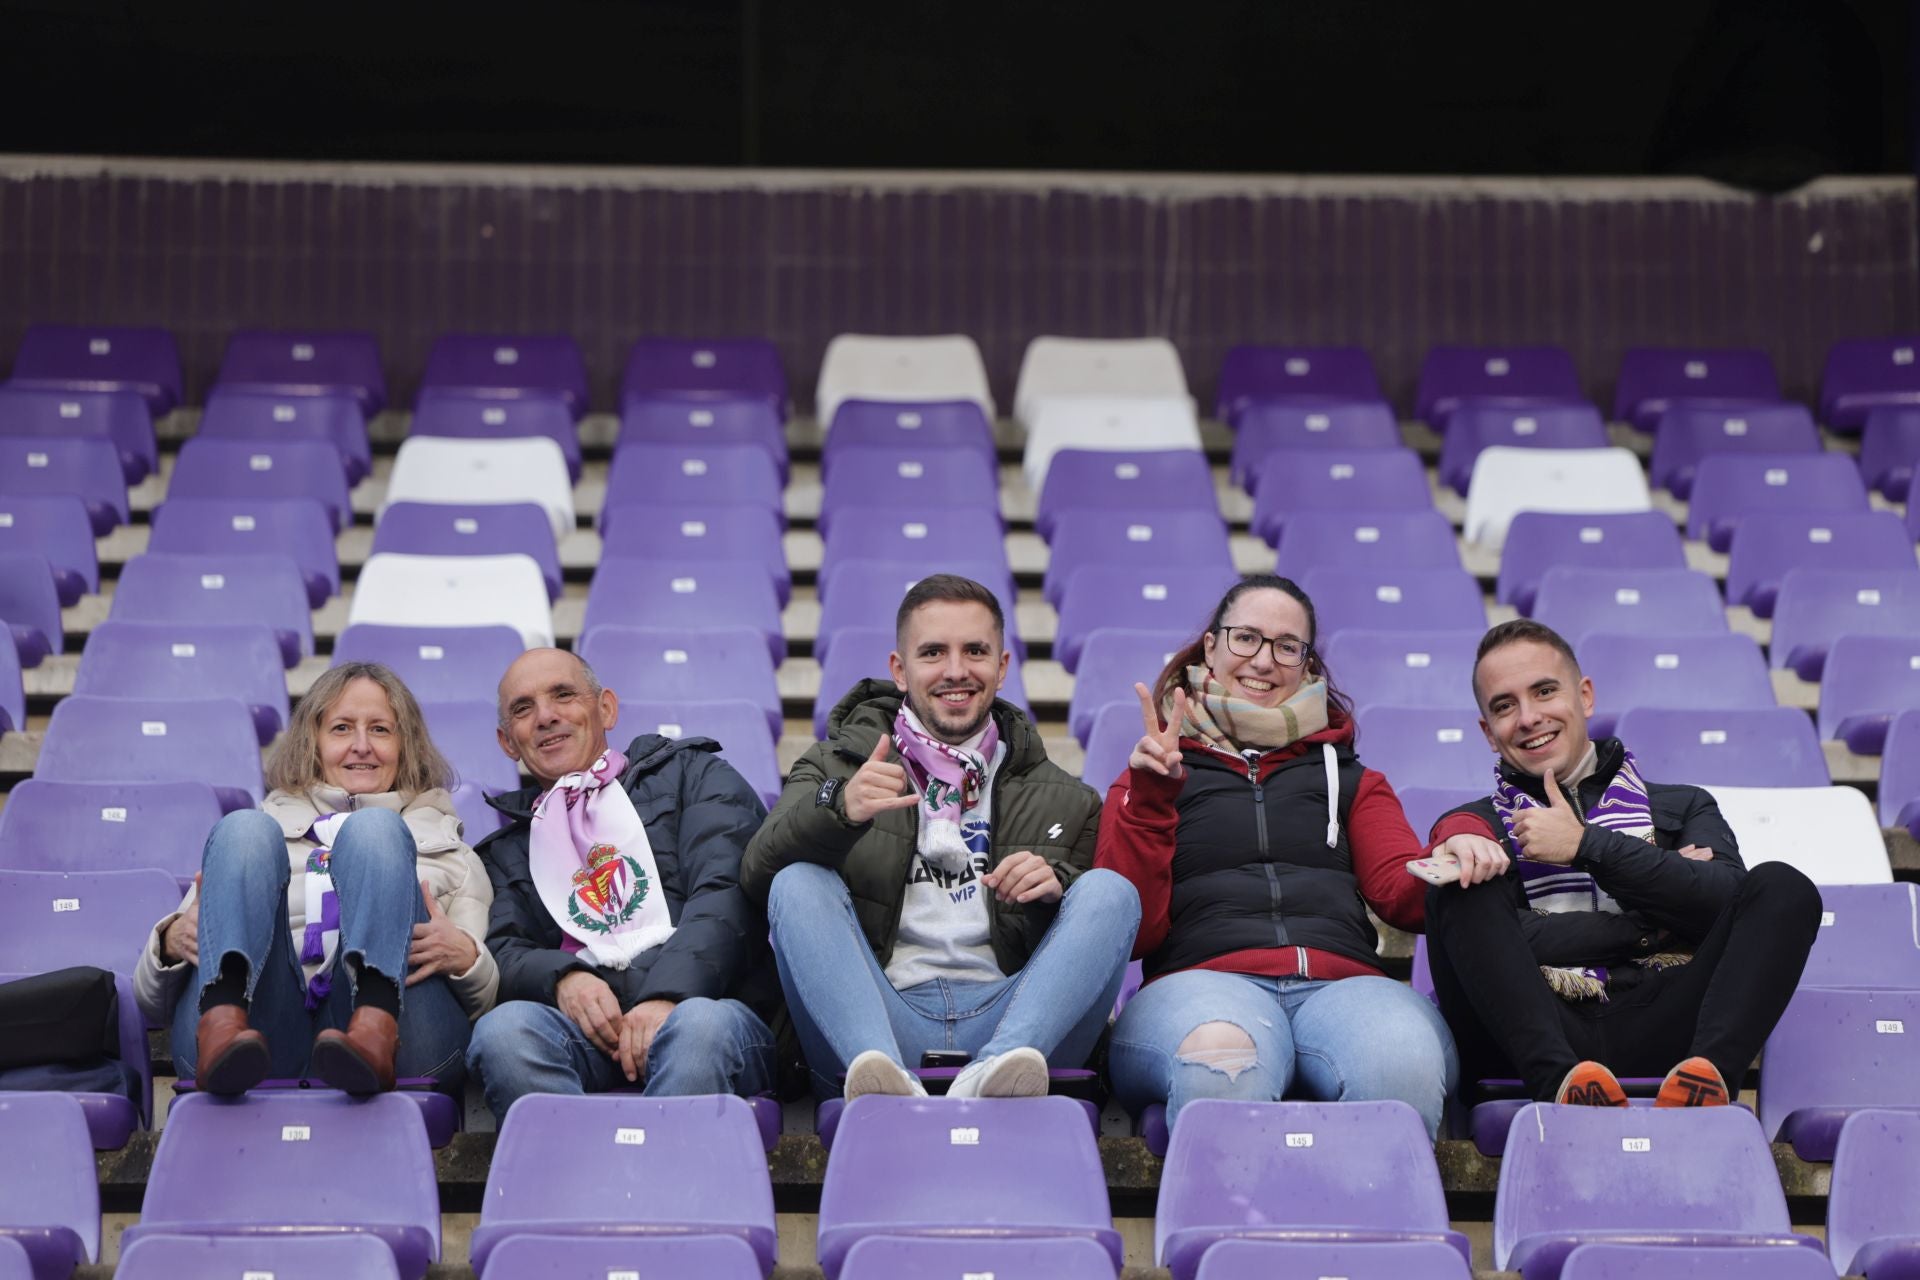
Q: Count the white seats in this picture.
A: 7